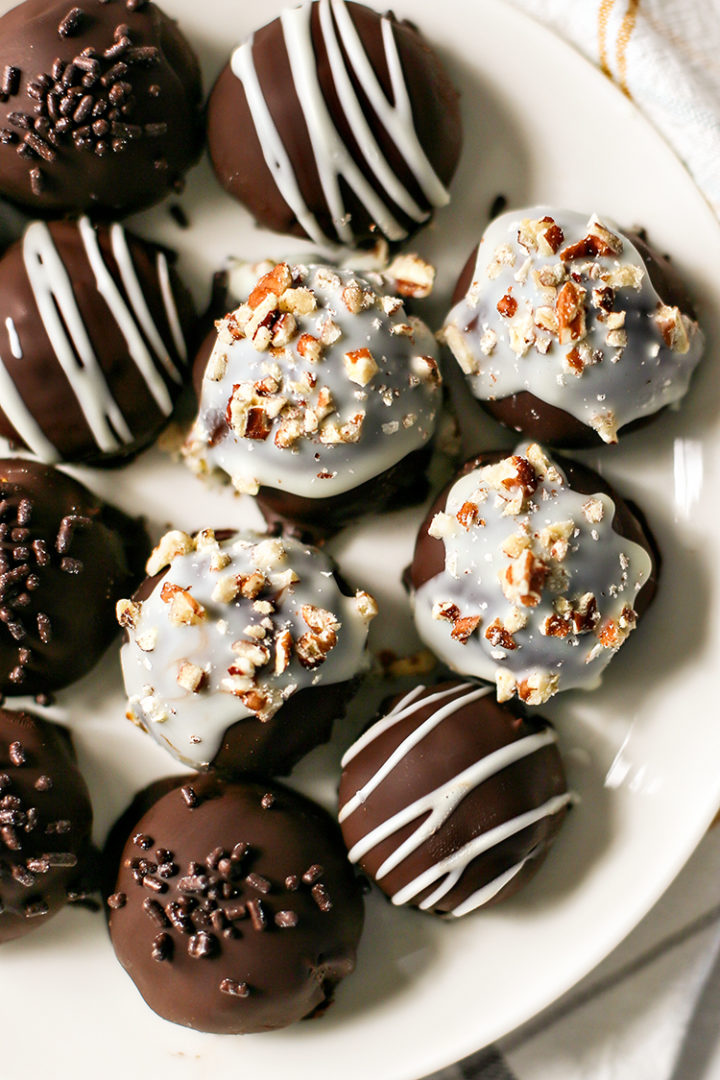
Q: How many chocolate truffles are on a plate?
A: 11